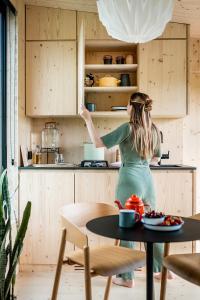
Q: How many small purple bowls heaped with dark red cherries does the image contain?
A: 0